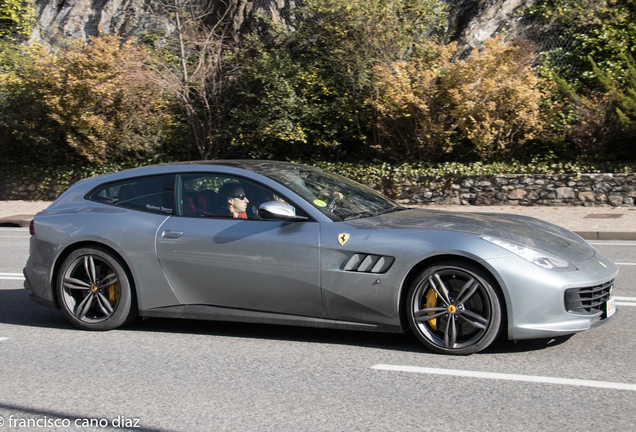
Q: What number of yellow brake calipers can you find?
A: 2